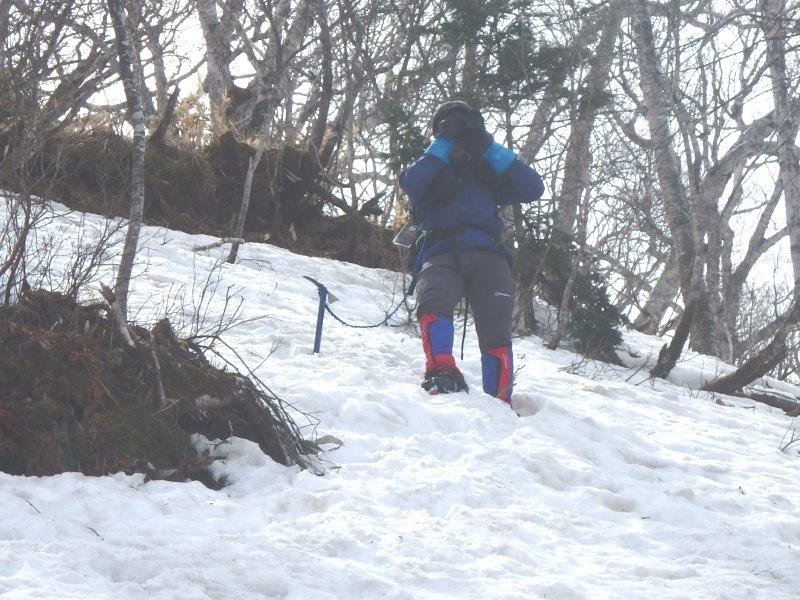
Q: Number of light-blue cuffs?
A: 2